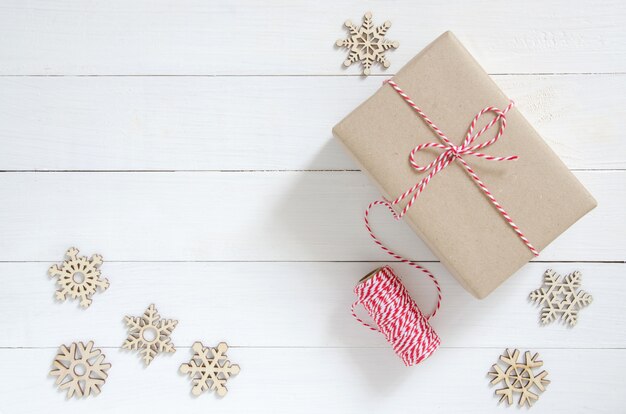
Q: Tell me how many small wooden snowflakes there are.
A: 7